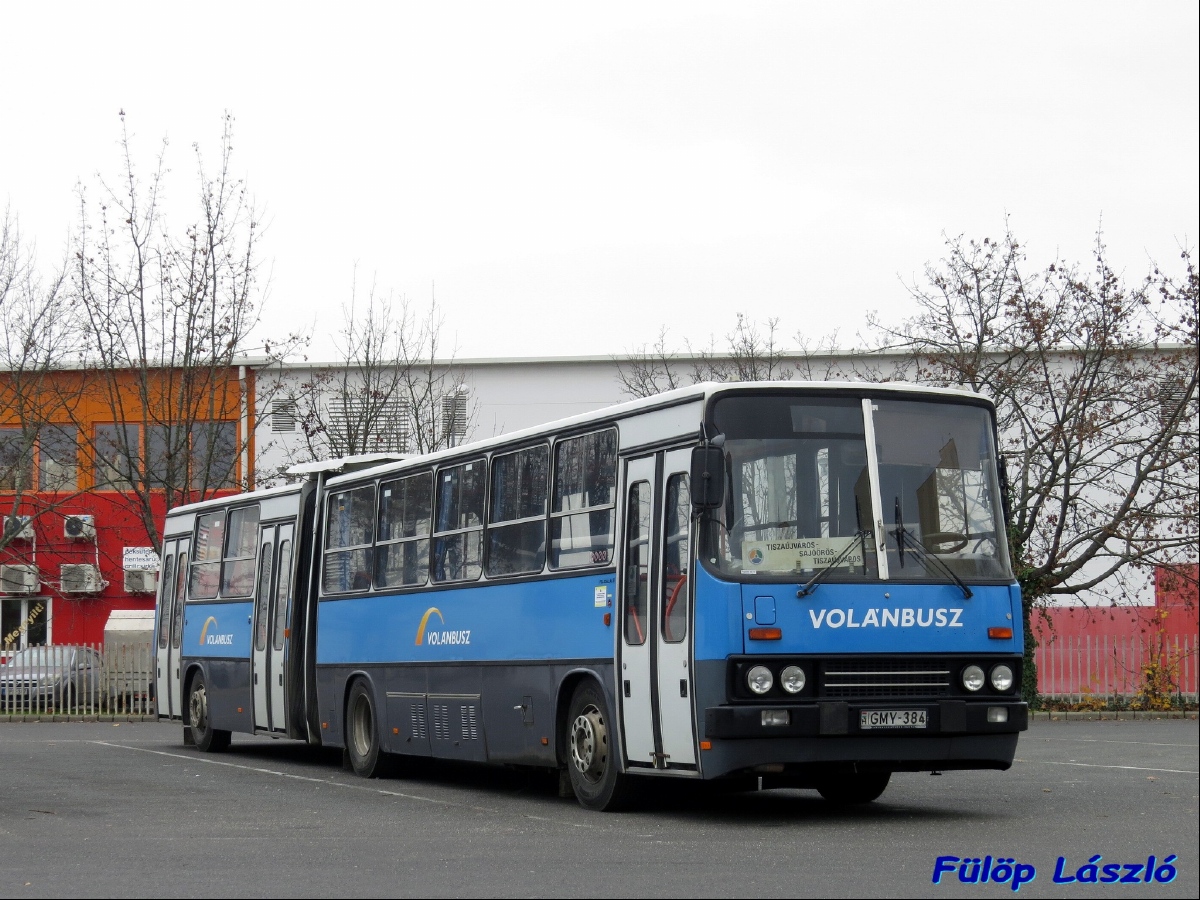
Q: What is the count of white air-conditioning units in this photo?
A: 5